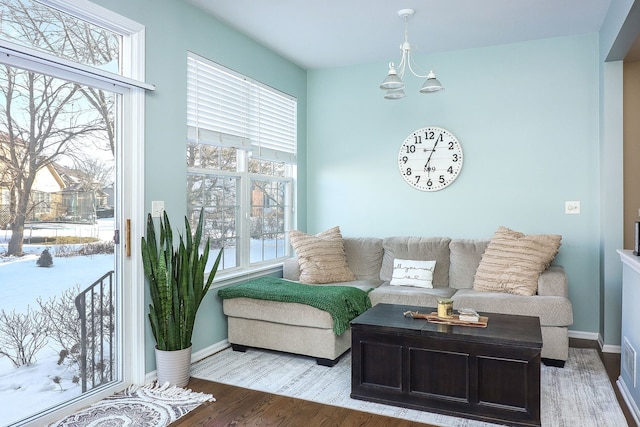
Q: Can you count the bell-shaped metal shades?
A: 3